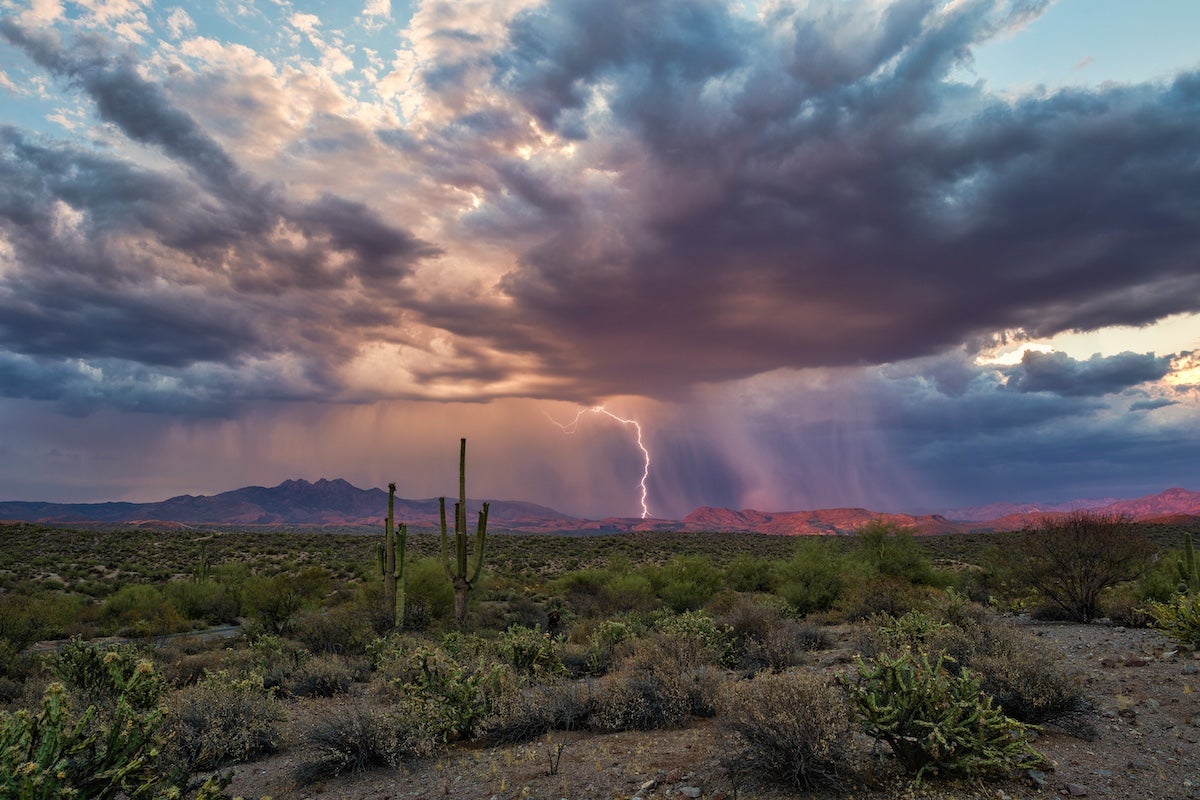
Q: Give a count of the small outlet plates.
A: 0